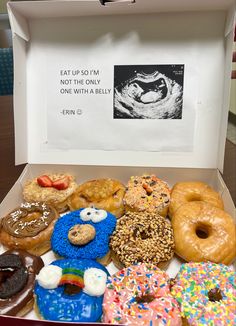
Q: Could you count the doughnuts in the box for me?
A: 12